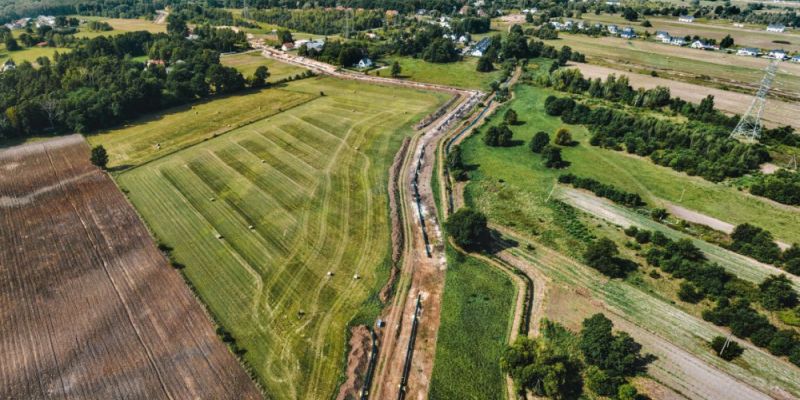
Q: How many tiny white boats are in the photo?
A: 0